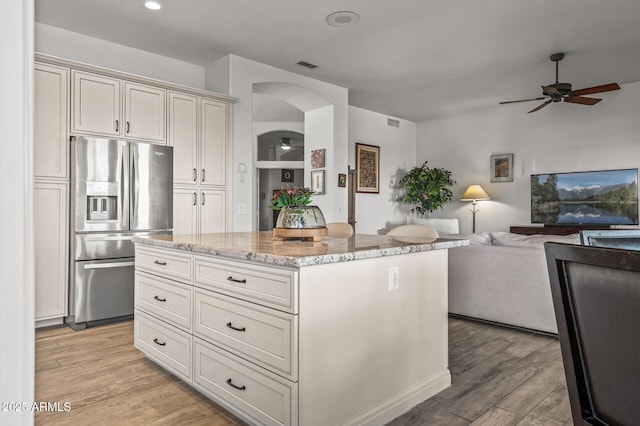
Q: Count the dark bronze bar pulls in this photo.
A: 12